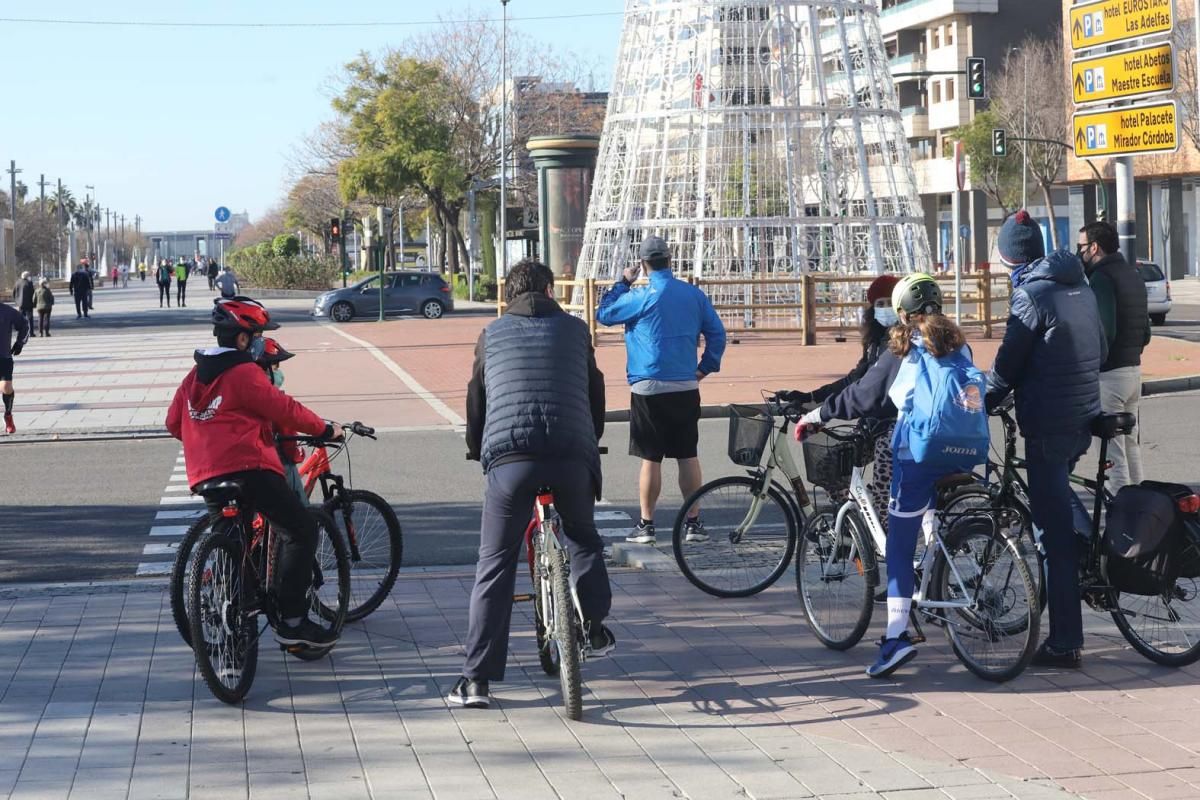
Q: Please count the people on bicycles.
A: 6